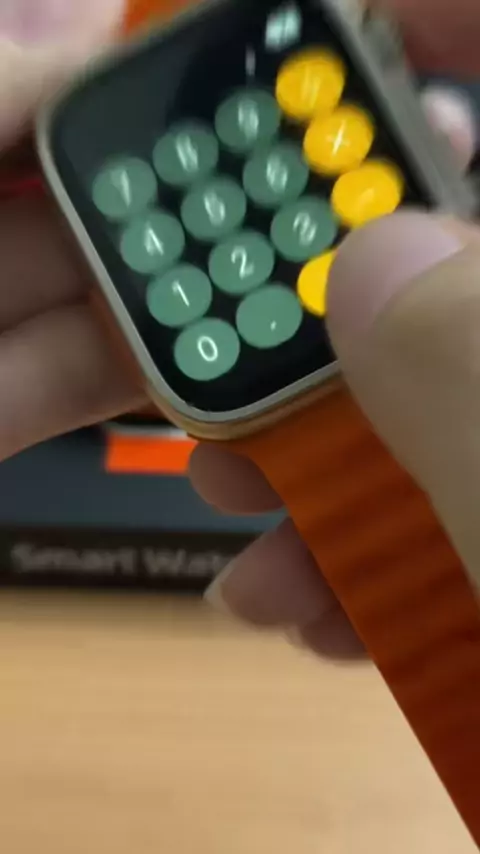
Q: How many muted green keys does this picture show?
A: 11